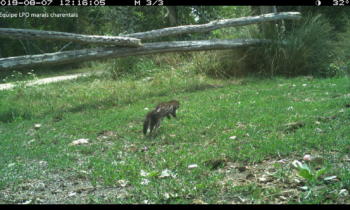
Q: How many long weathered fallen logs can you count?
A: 3